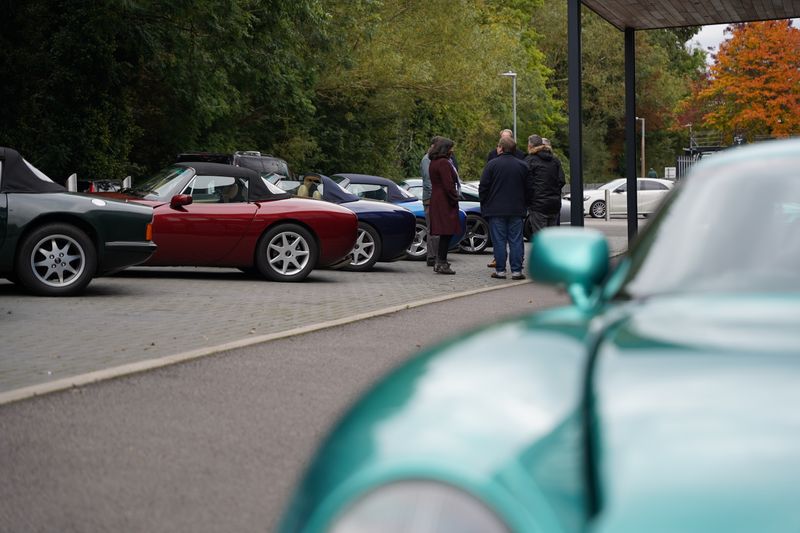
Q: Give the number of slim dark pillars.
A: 2